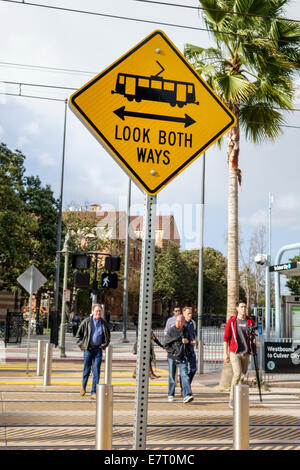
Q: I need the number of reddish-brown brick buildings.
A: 1